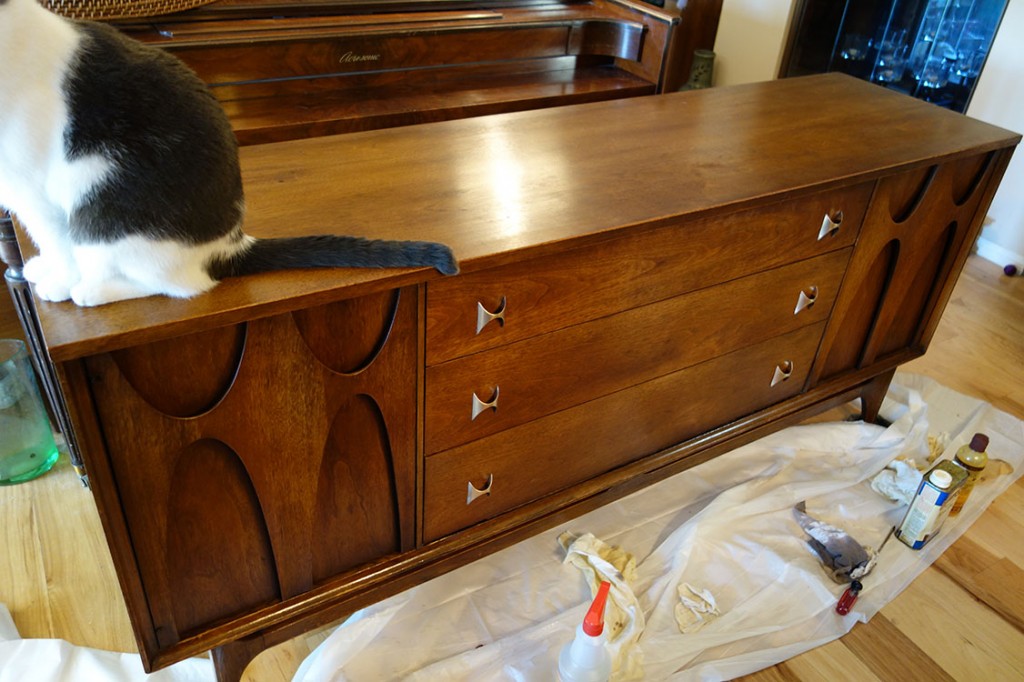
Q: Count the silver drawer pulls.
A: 6